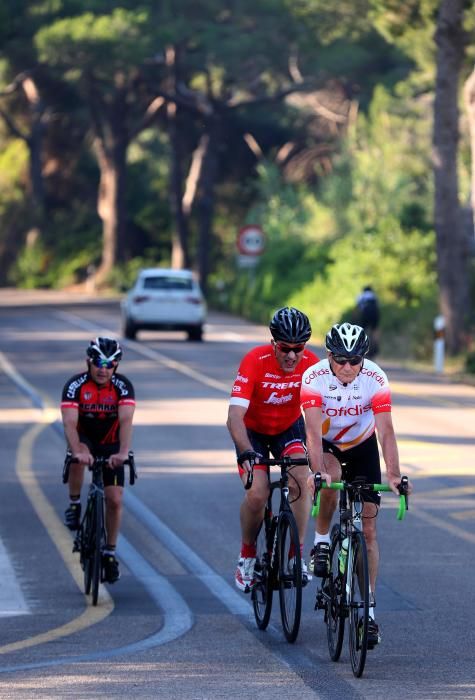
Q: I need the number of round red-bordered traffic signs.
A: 1